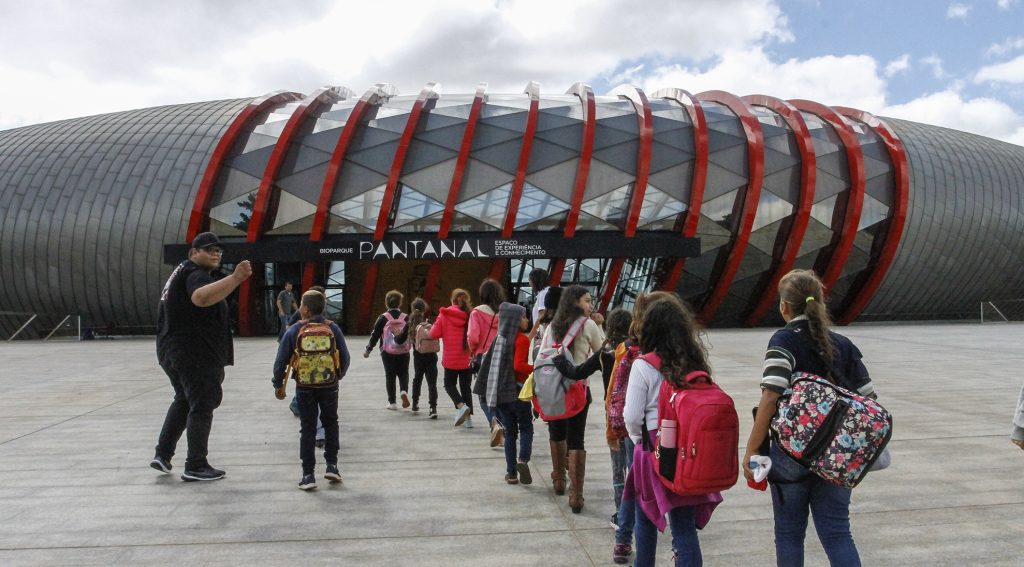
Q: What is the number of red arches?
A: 13